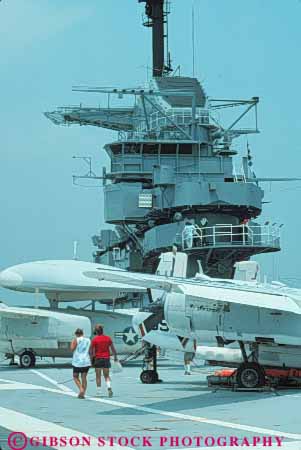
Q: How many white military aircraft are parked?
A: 2